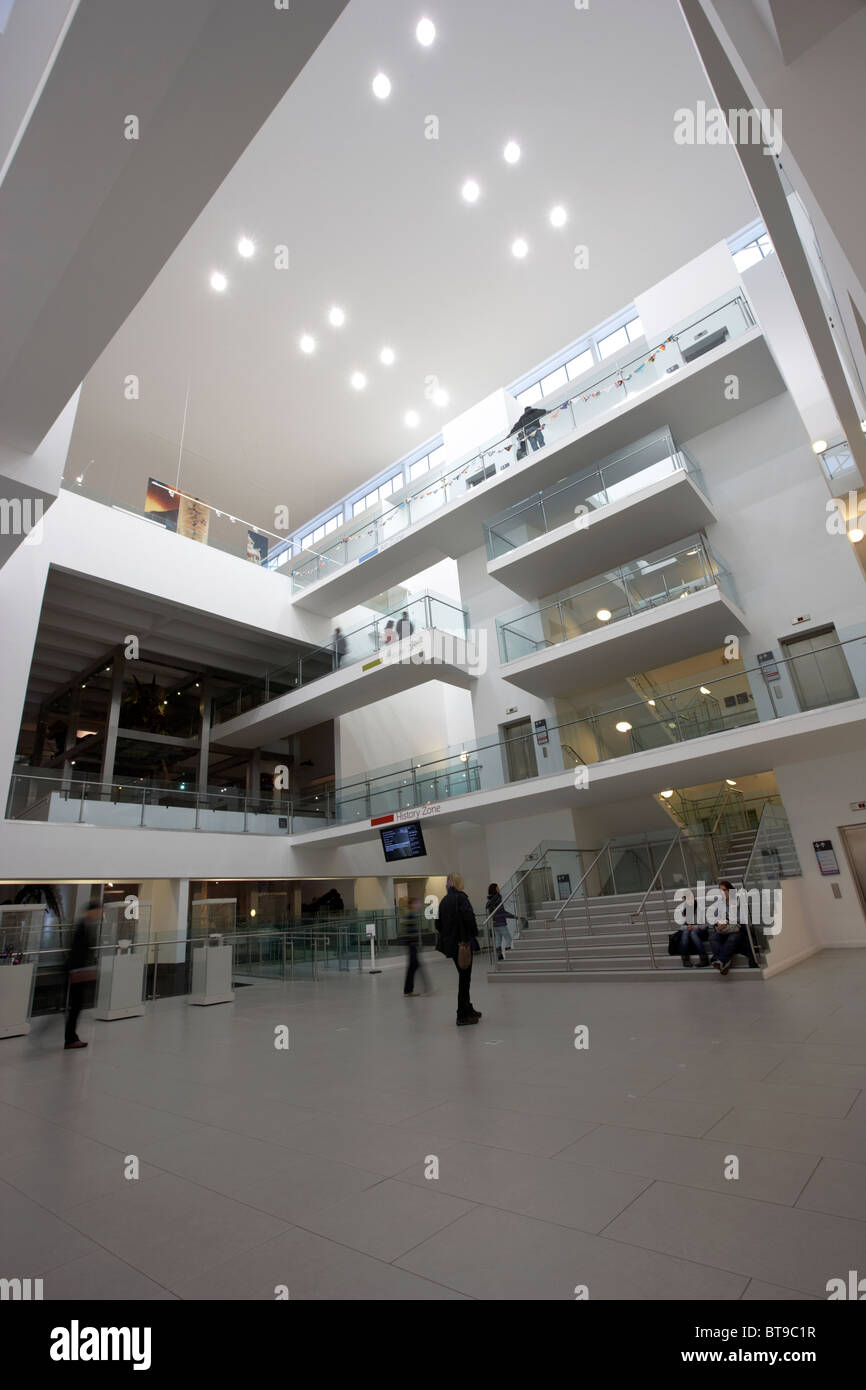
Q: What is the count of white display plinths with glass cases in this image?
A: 3